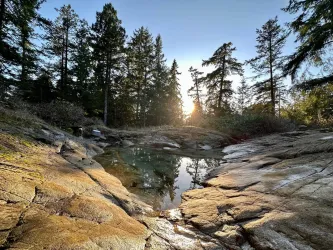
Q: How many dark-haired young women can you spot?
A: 0